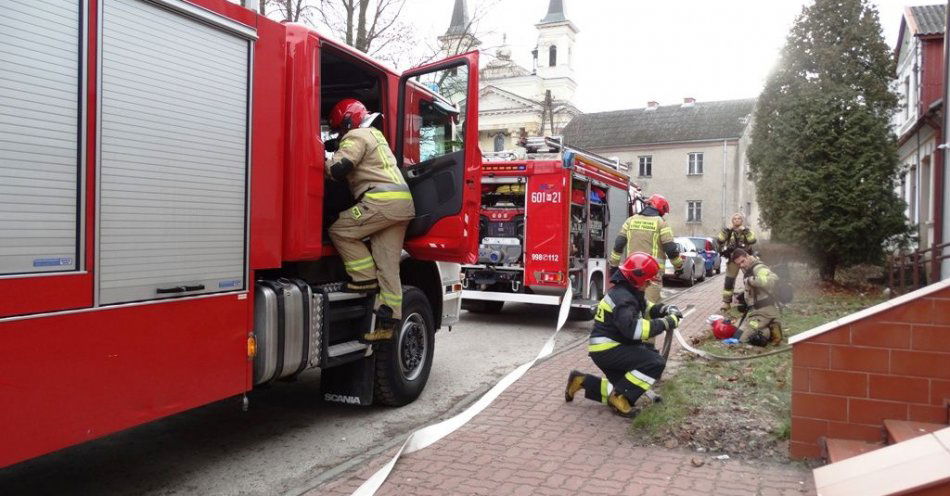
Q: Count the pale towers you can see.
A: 2